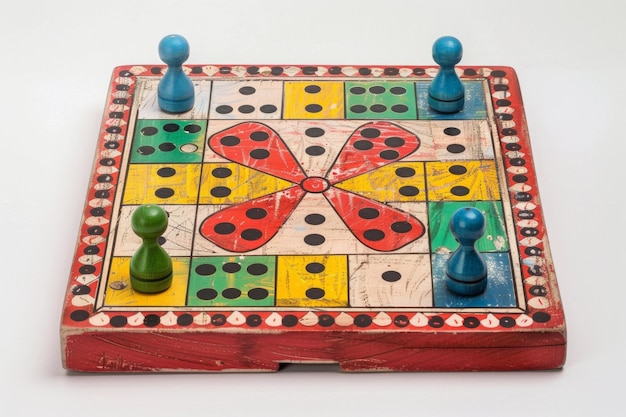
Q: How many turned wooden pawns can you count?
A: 4